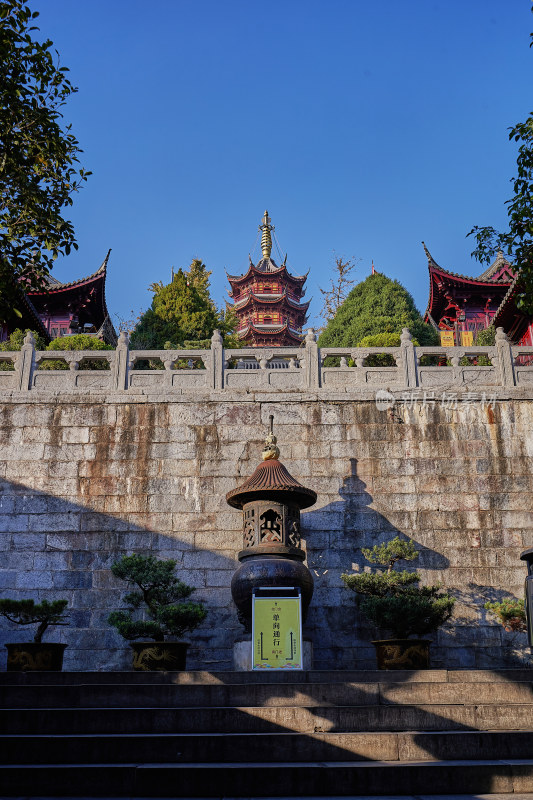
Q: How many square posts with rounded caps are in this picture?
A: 6